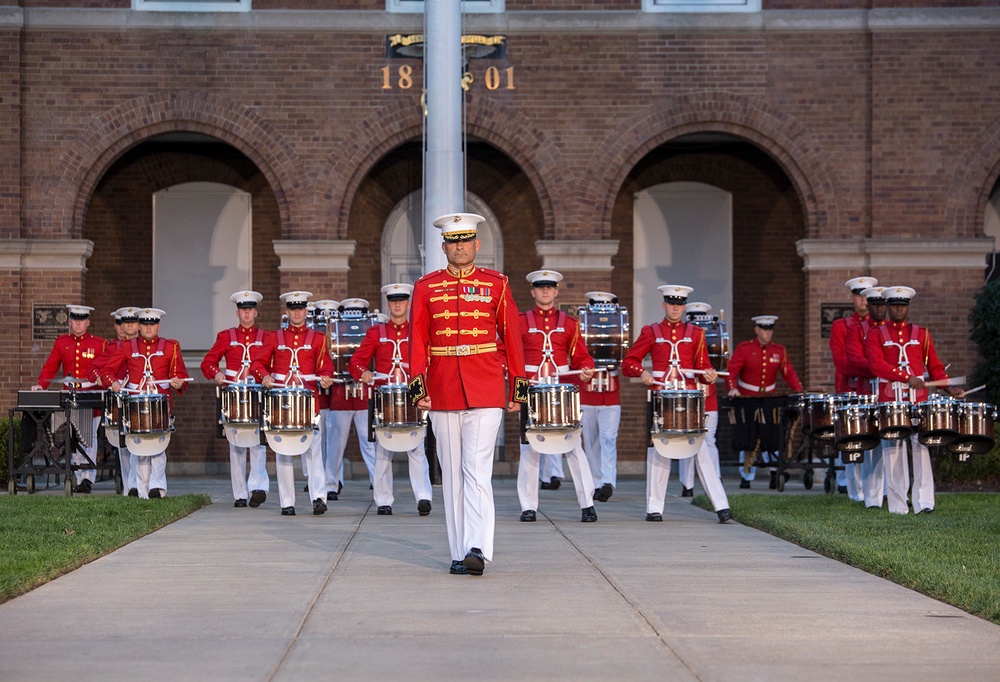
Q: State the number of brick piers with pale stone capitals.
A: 4